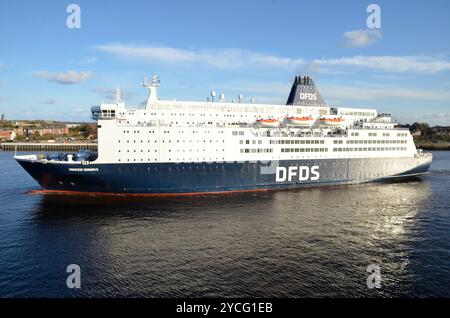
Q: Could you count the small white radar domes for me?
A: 5